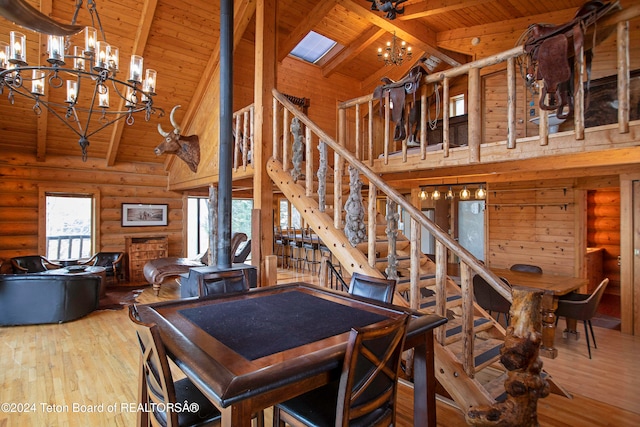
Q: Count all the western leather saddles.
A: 2